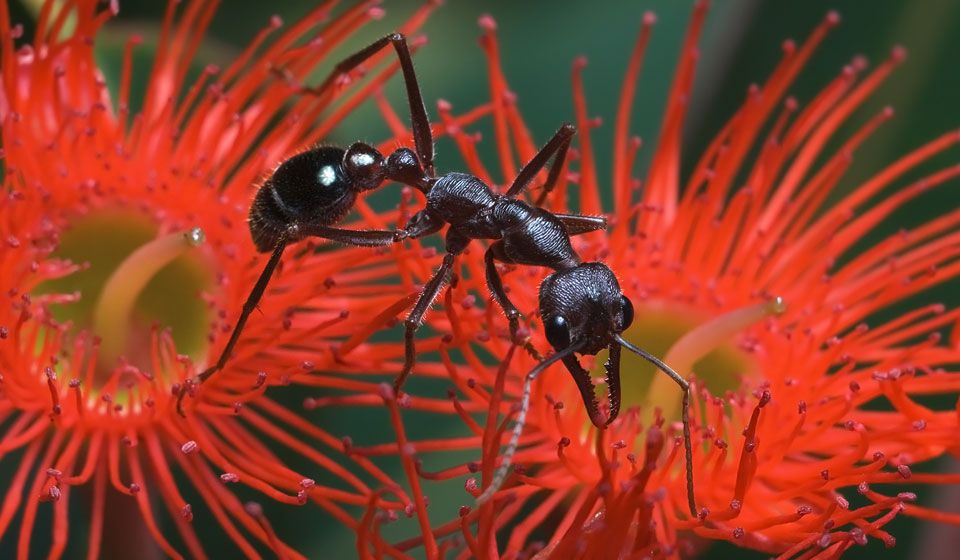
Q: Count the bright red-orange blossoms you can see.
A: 2